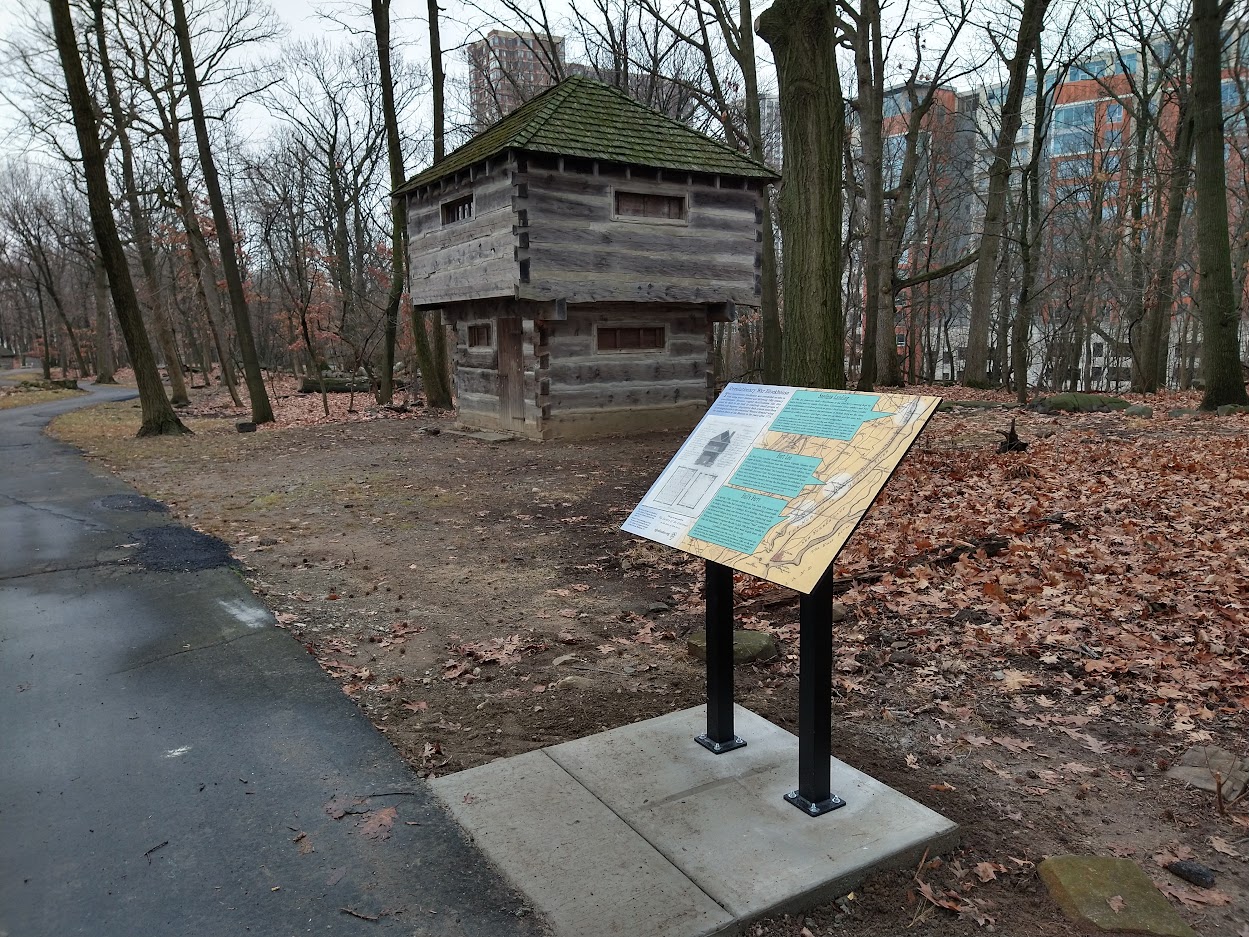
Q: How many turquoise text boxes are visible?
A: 3